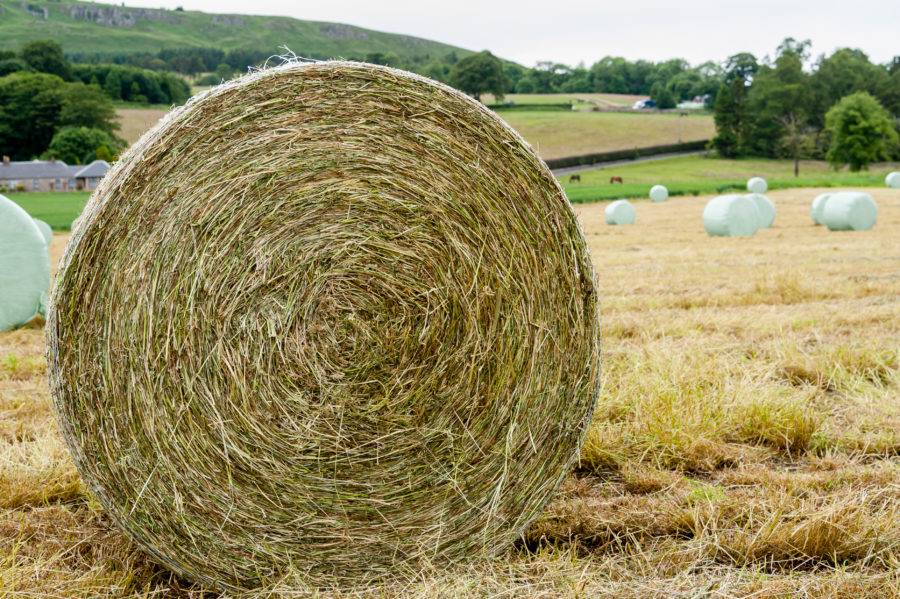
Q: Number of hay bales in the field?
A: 11